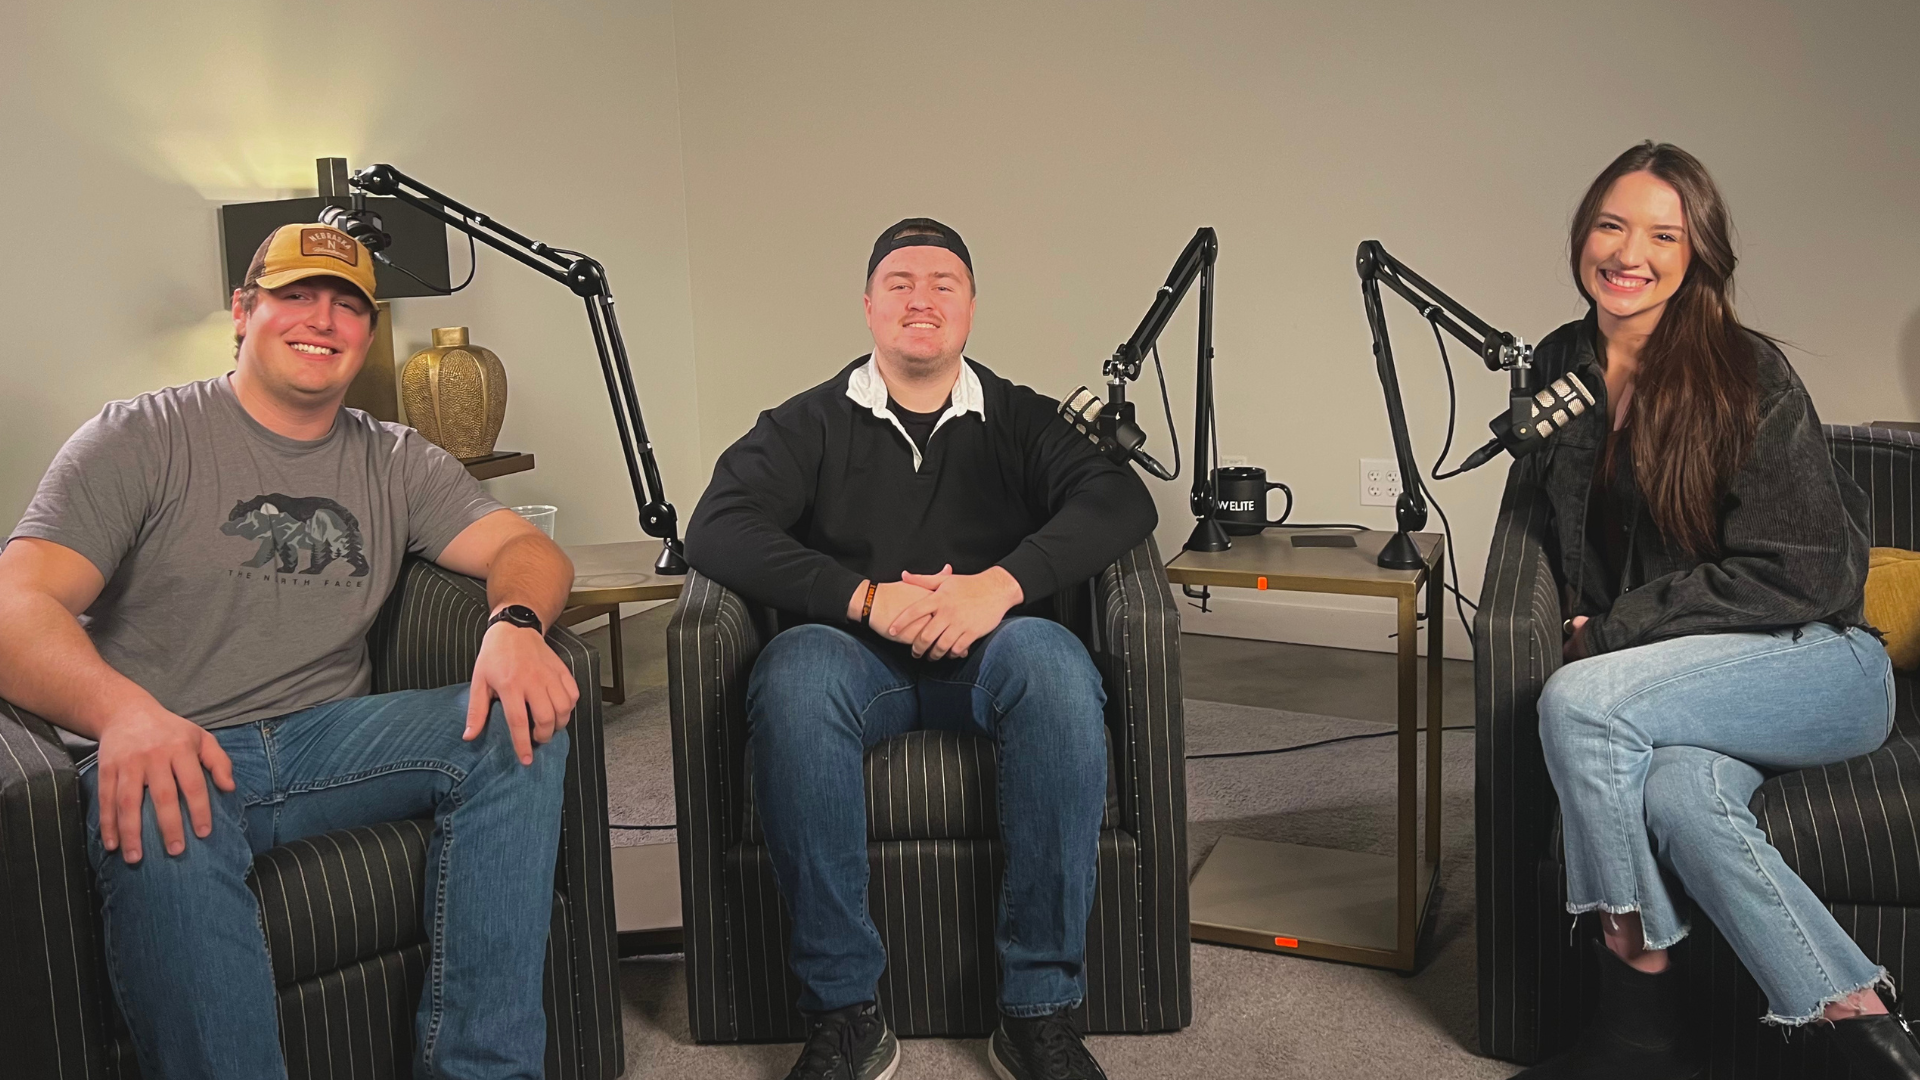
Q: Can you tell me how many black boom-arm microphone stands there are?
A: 3